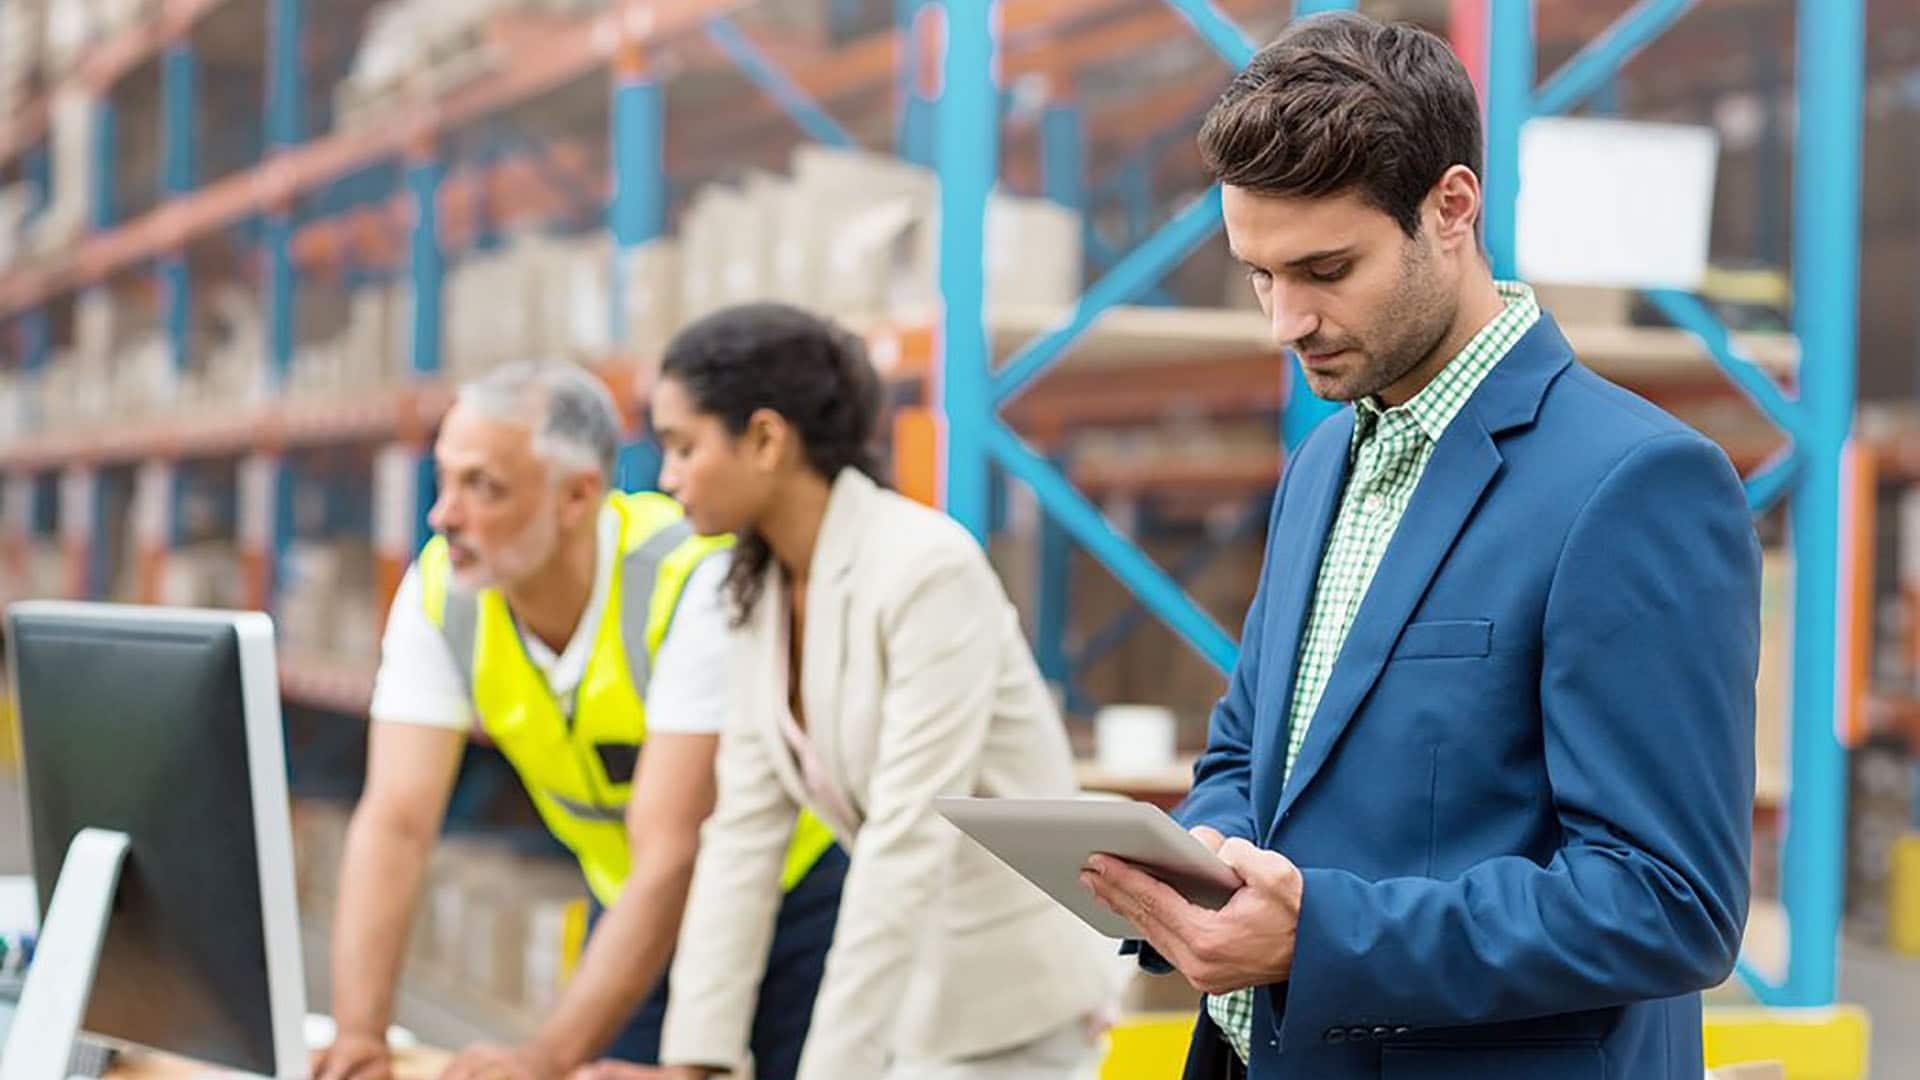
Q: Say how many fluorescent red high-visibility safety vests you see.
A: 0